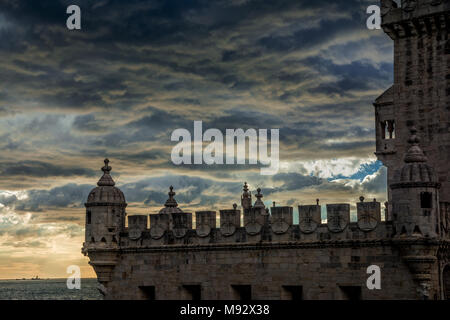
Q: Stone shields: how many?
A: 10